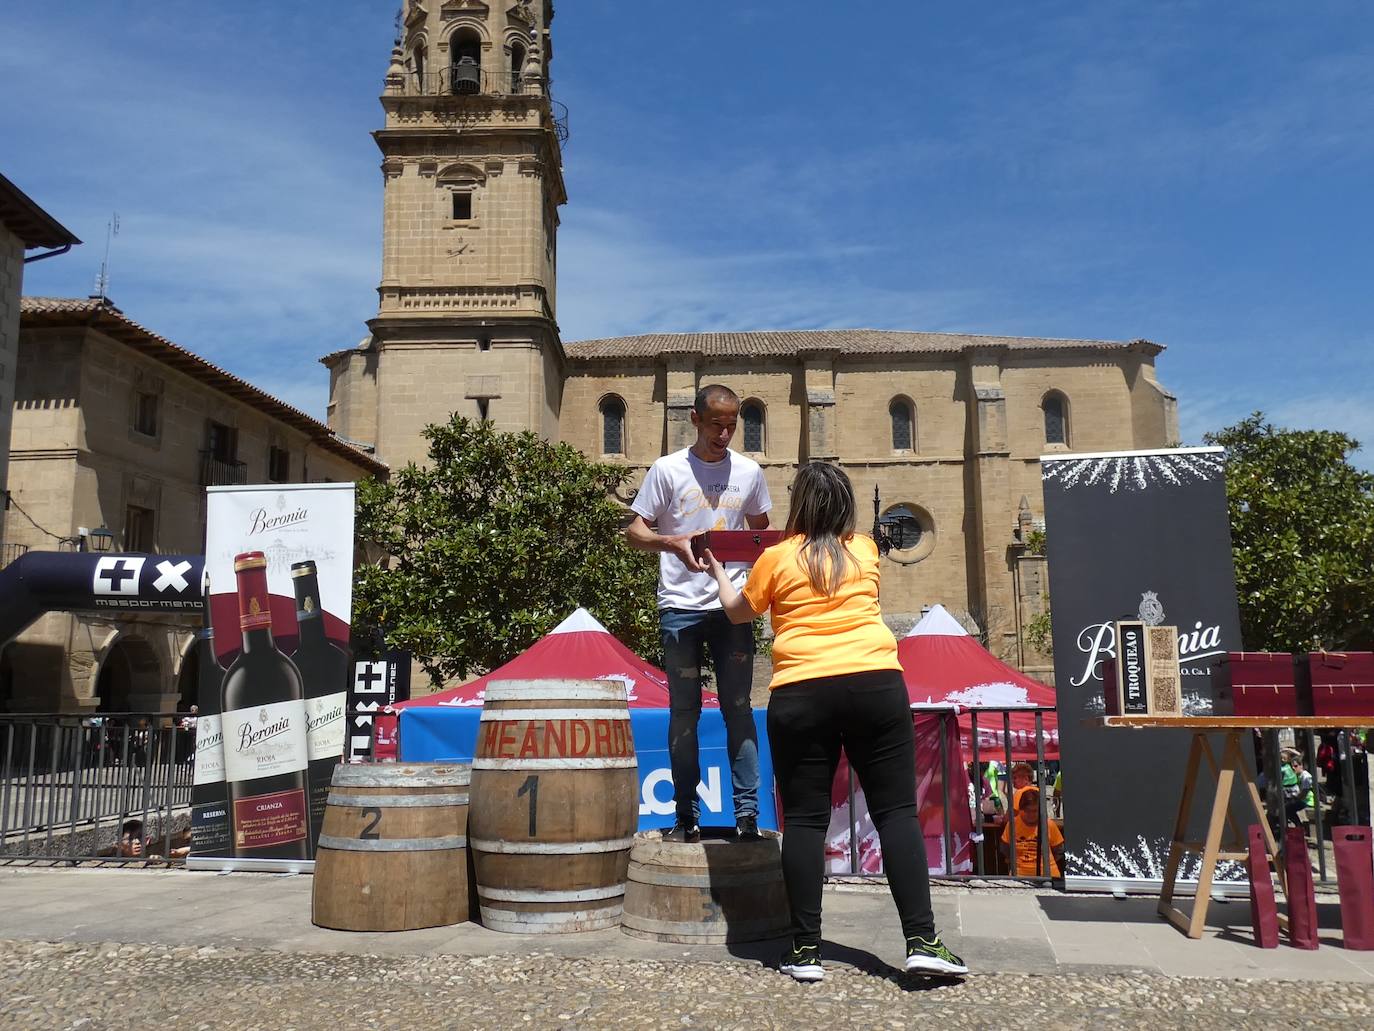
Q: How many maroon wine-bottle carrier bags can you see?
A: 3